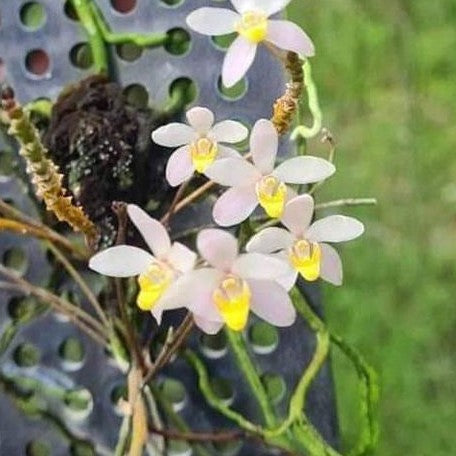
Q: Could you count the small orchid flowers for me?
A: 6